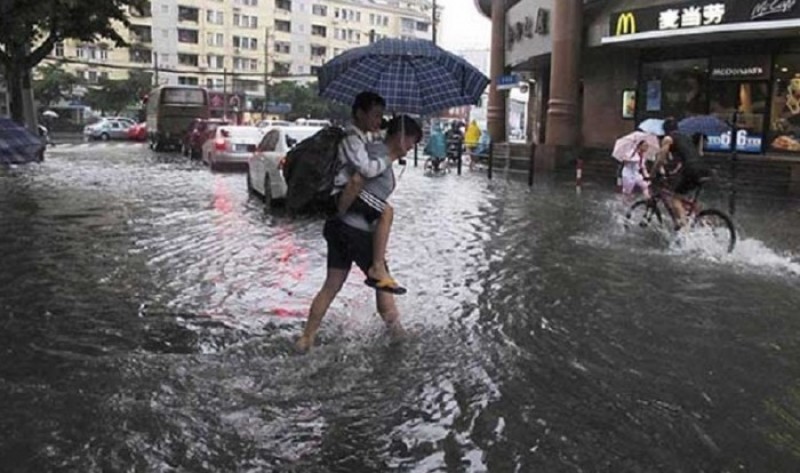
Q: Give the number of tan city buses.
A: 1